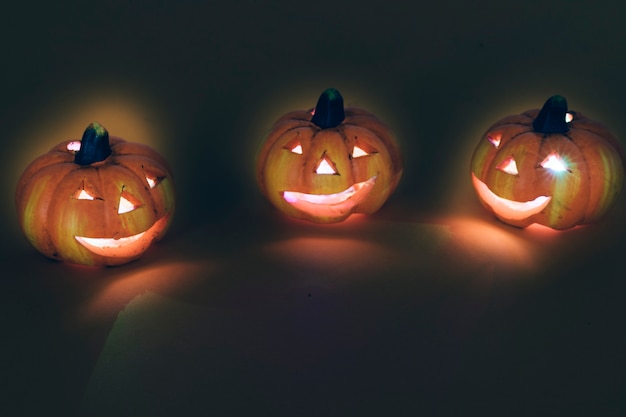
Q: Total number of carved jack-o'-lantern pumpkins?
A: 3